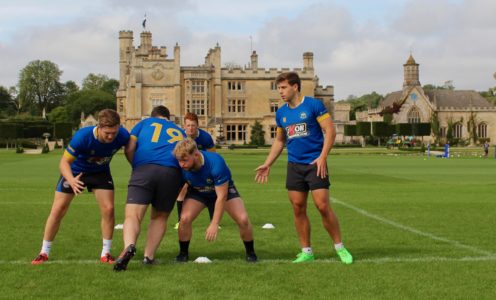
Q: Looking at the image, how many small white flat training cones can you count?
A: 3